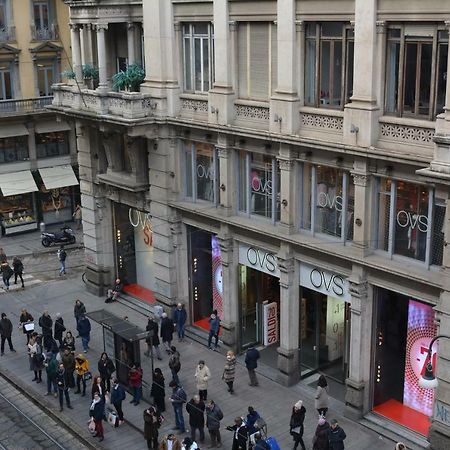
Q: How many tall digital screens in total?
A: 2